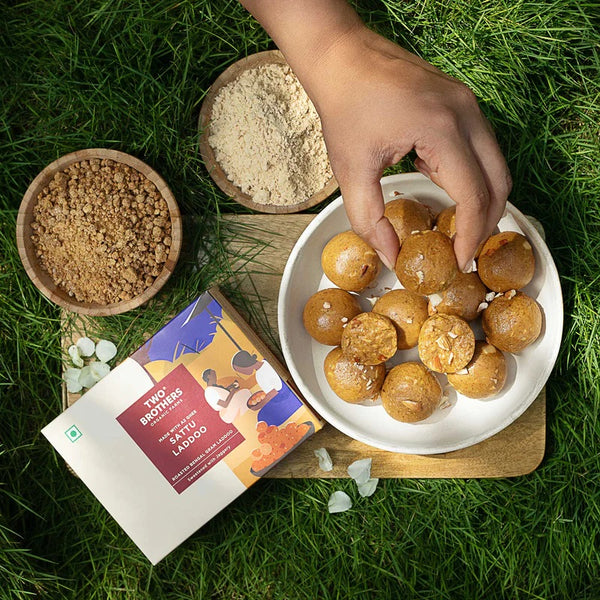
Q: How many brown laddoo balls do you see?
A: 14